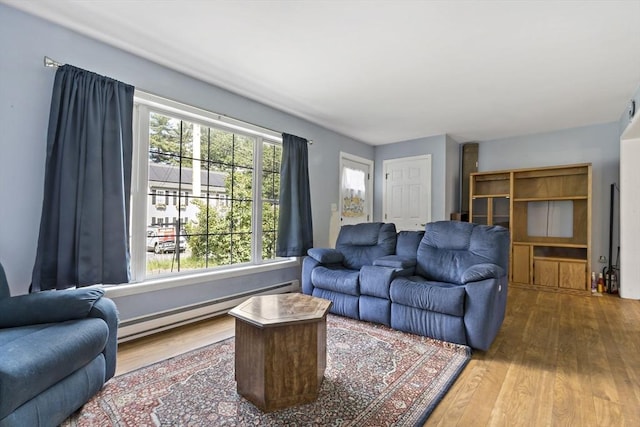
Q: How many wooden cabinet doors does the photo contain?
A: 3